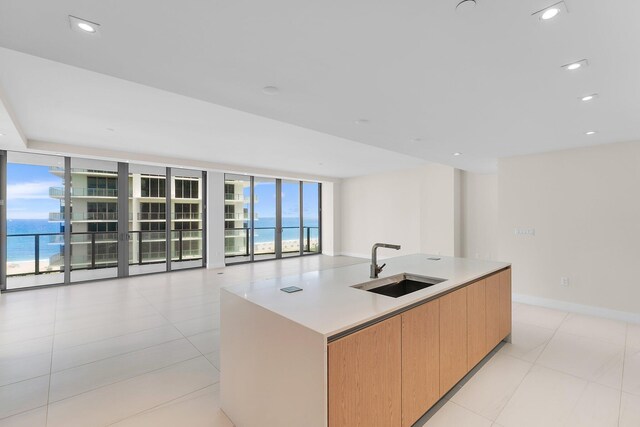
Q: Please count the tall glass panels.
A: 8